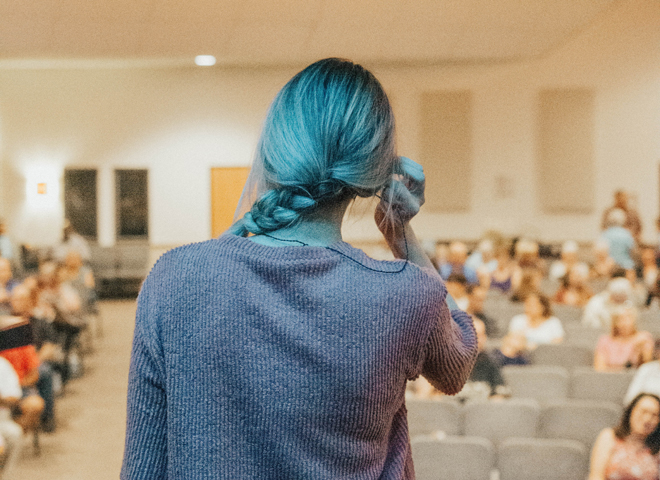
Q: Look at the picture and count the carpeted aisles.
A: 1